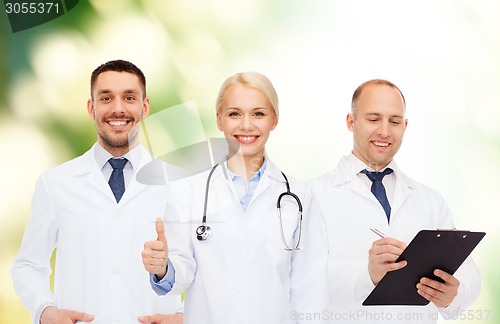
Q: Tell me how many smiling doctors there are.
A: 3